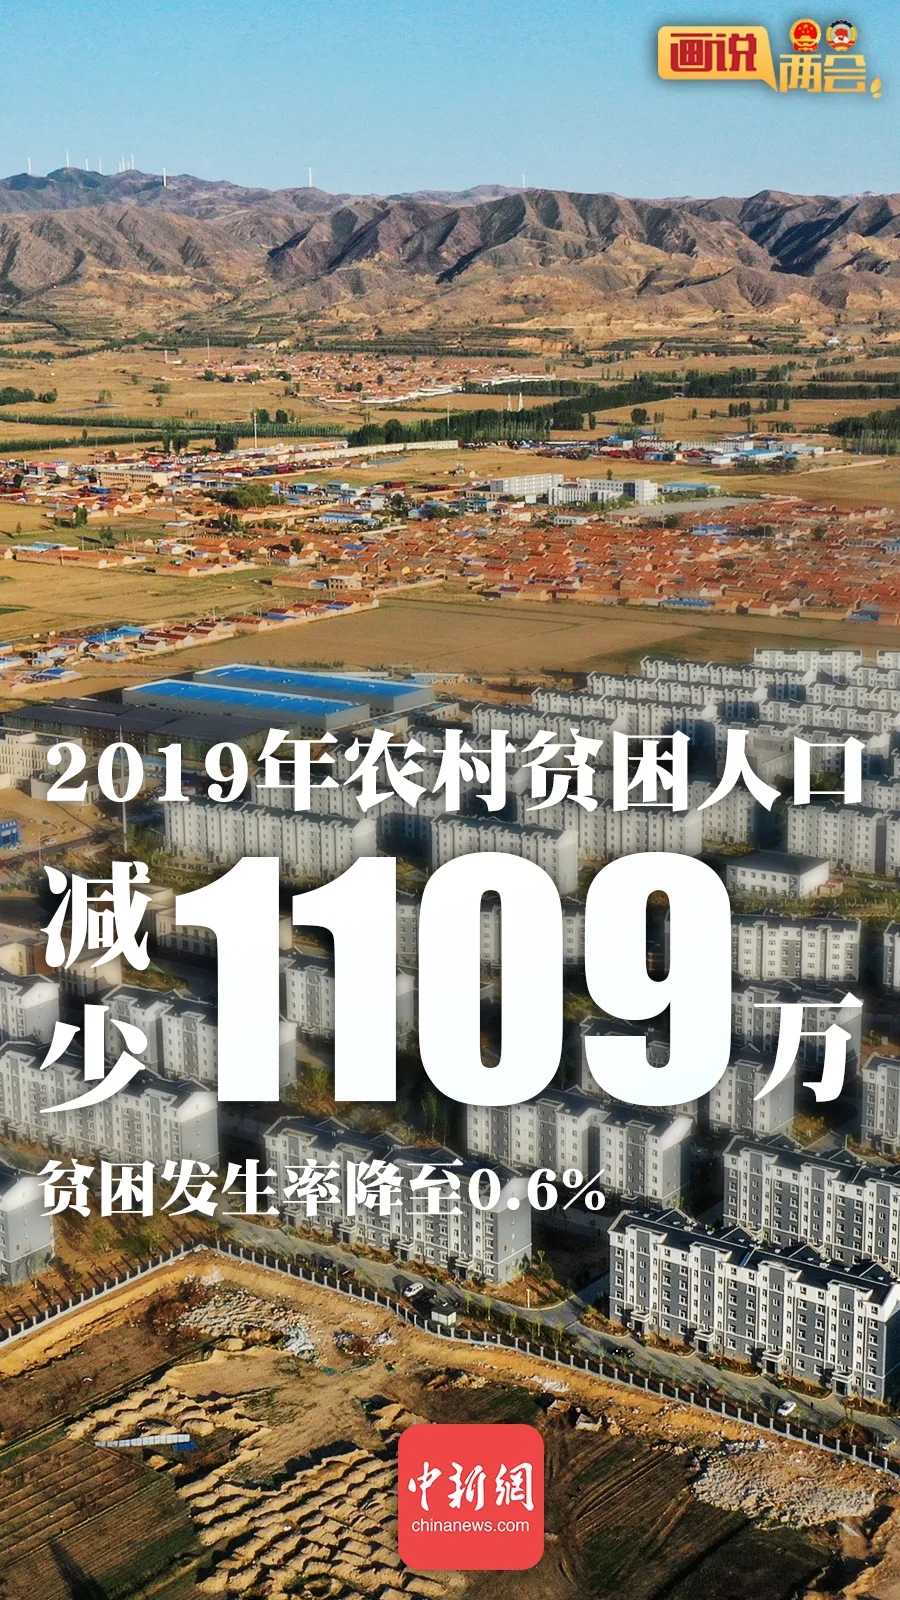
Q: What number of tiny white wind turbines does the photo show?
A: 11